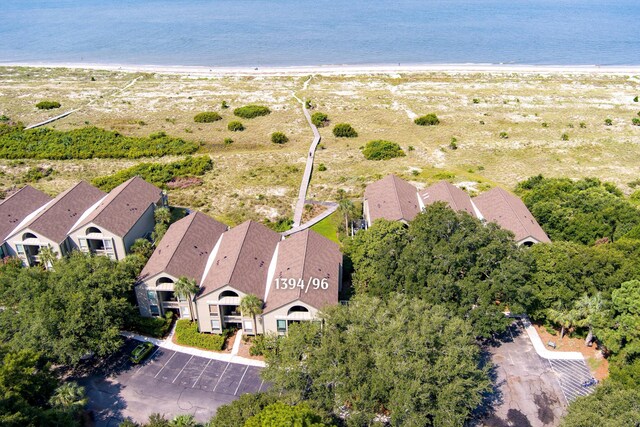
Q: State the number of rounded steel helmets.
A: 0